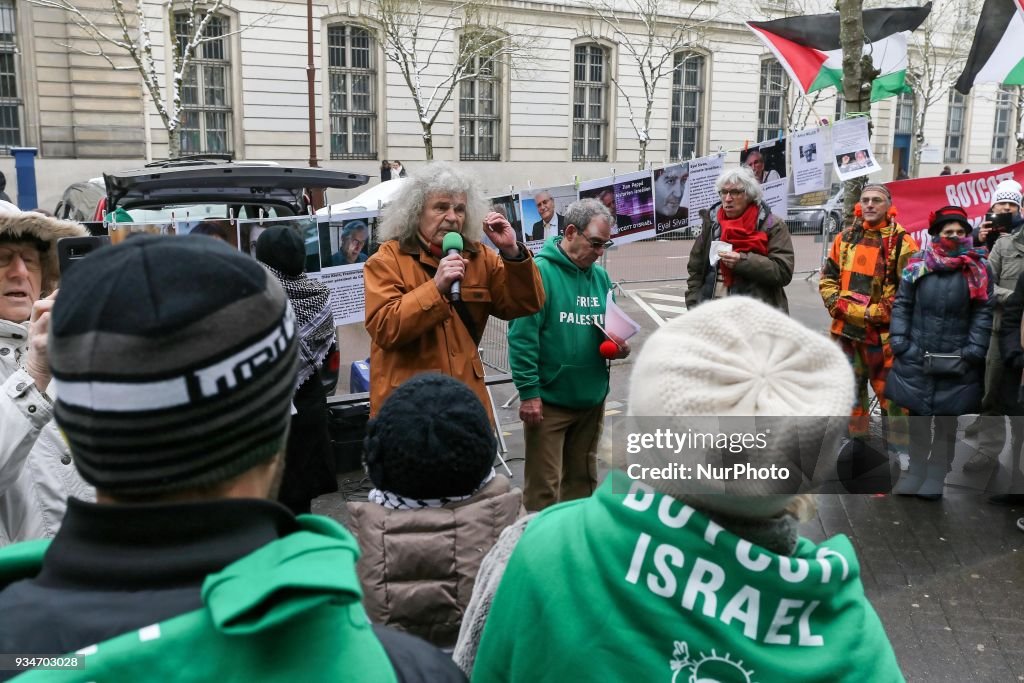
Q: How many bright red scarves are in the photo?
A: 1